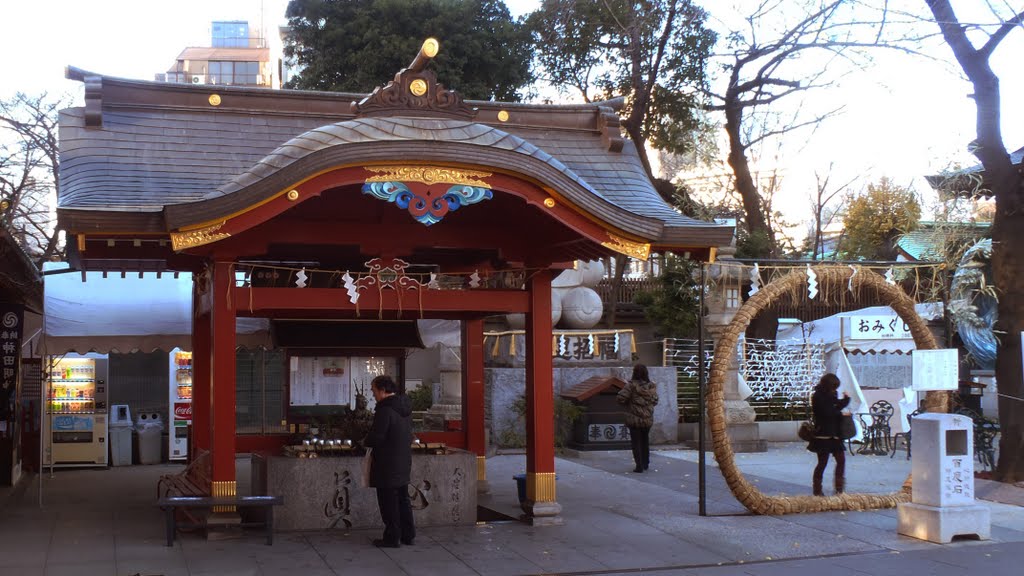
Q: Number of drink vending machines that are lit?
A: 2